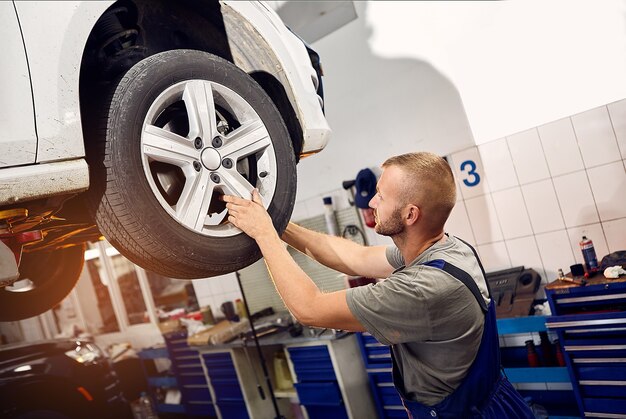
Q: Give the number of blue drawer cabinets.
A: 5